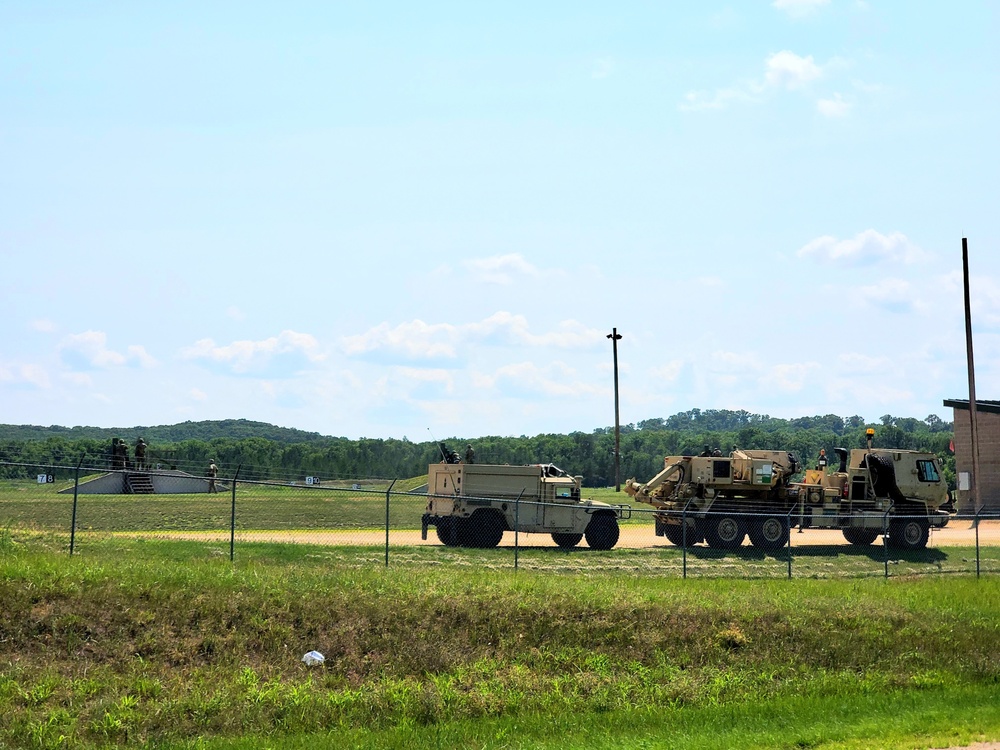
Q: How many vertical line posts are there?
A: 8